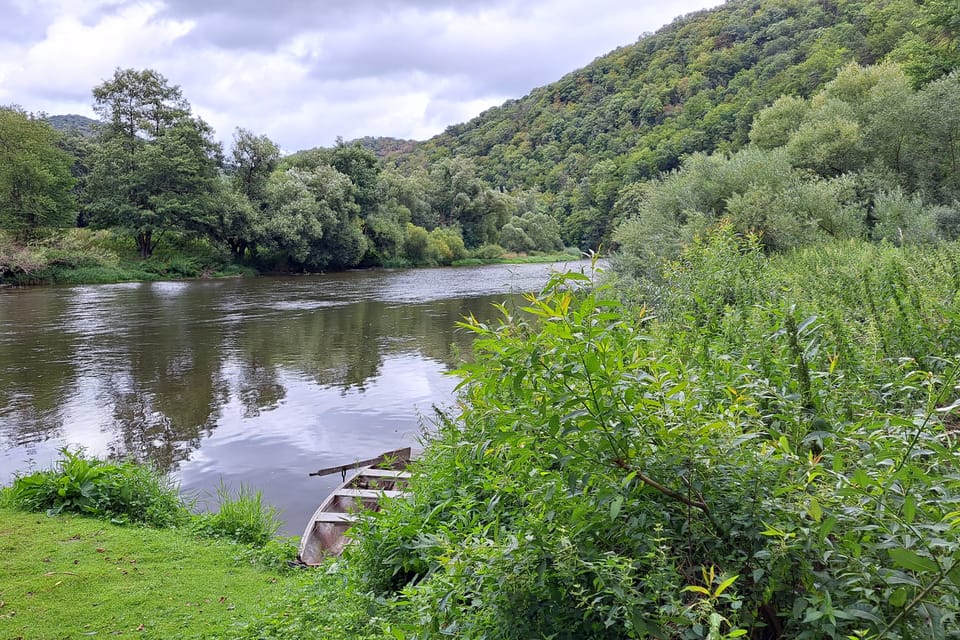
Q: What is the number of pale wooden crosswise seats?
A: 3